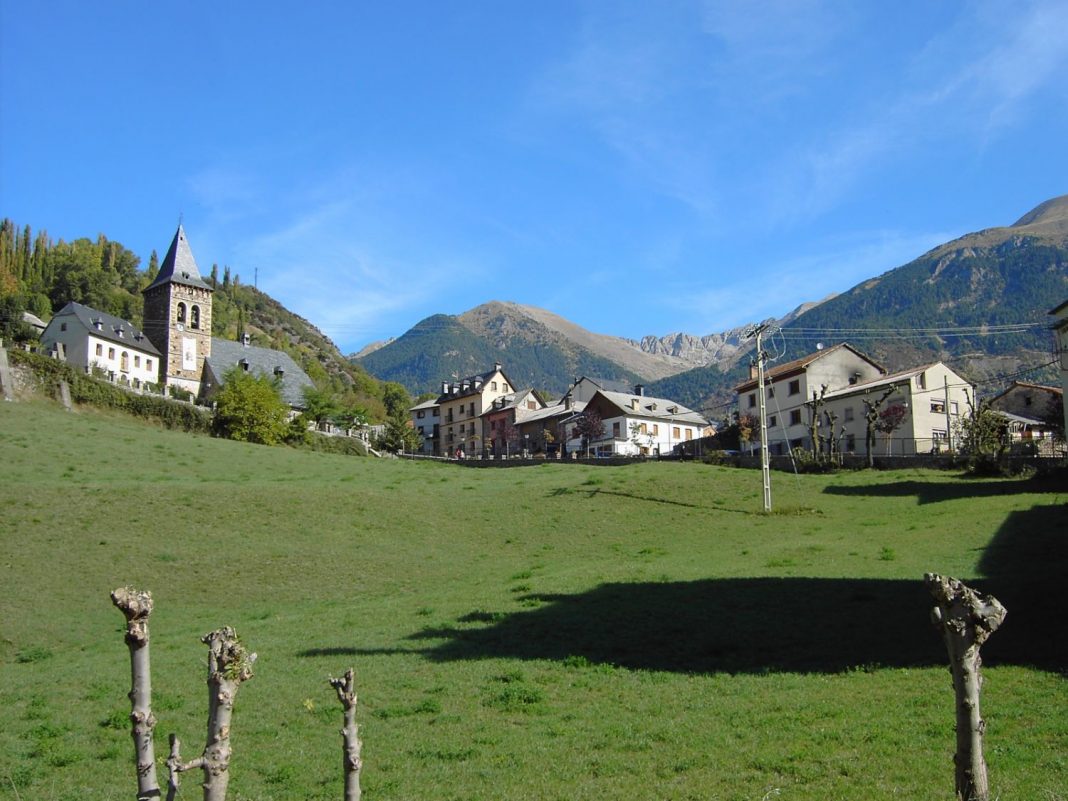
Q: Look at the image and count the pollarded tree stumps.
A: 4